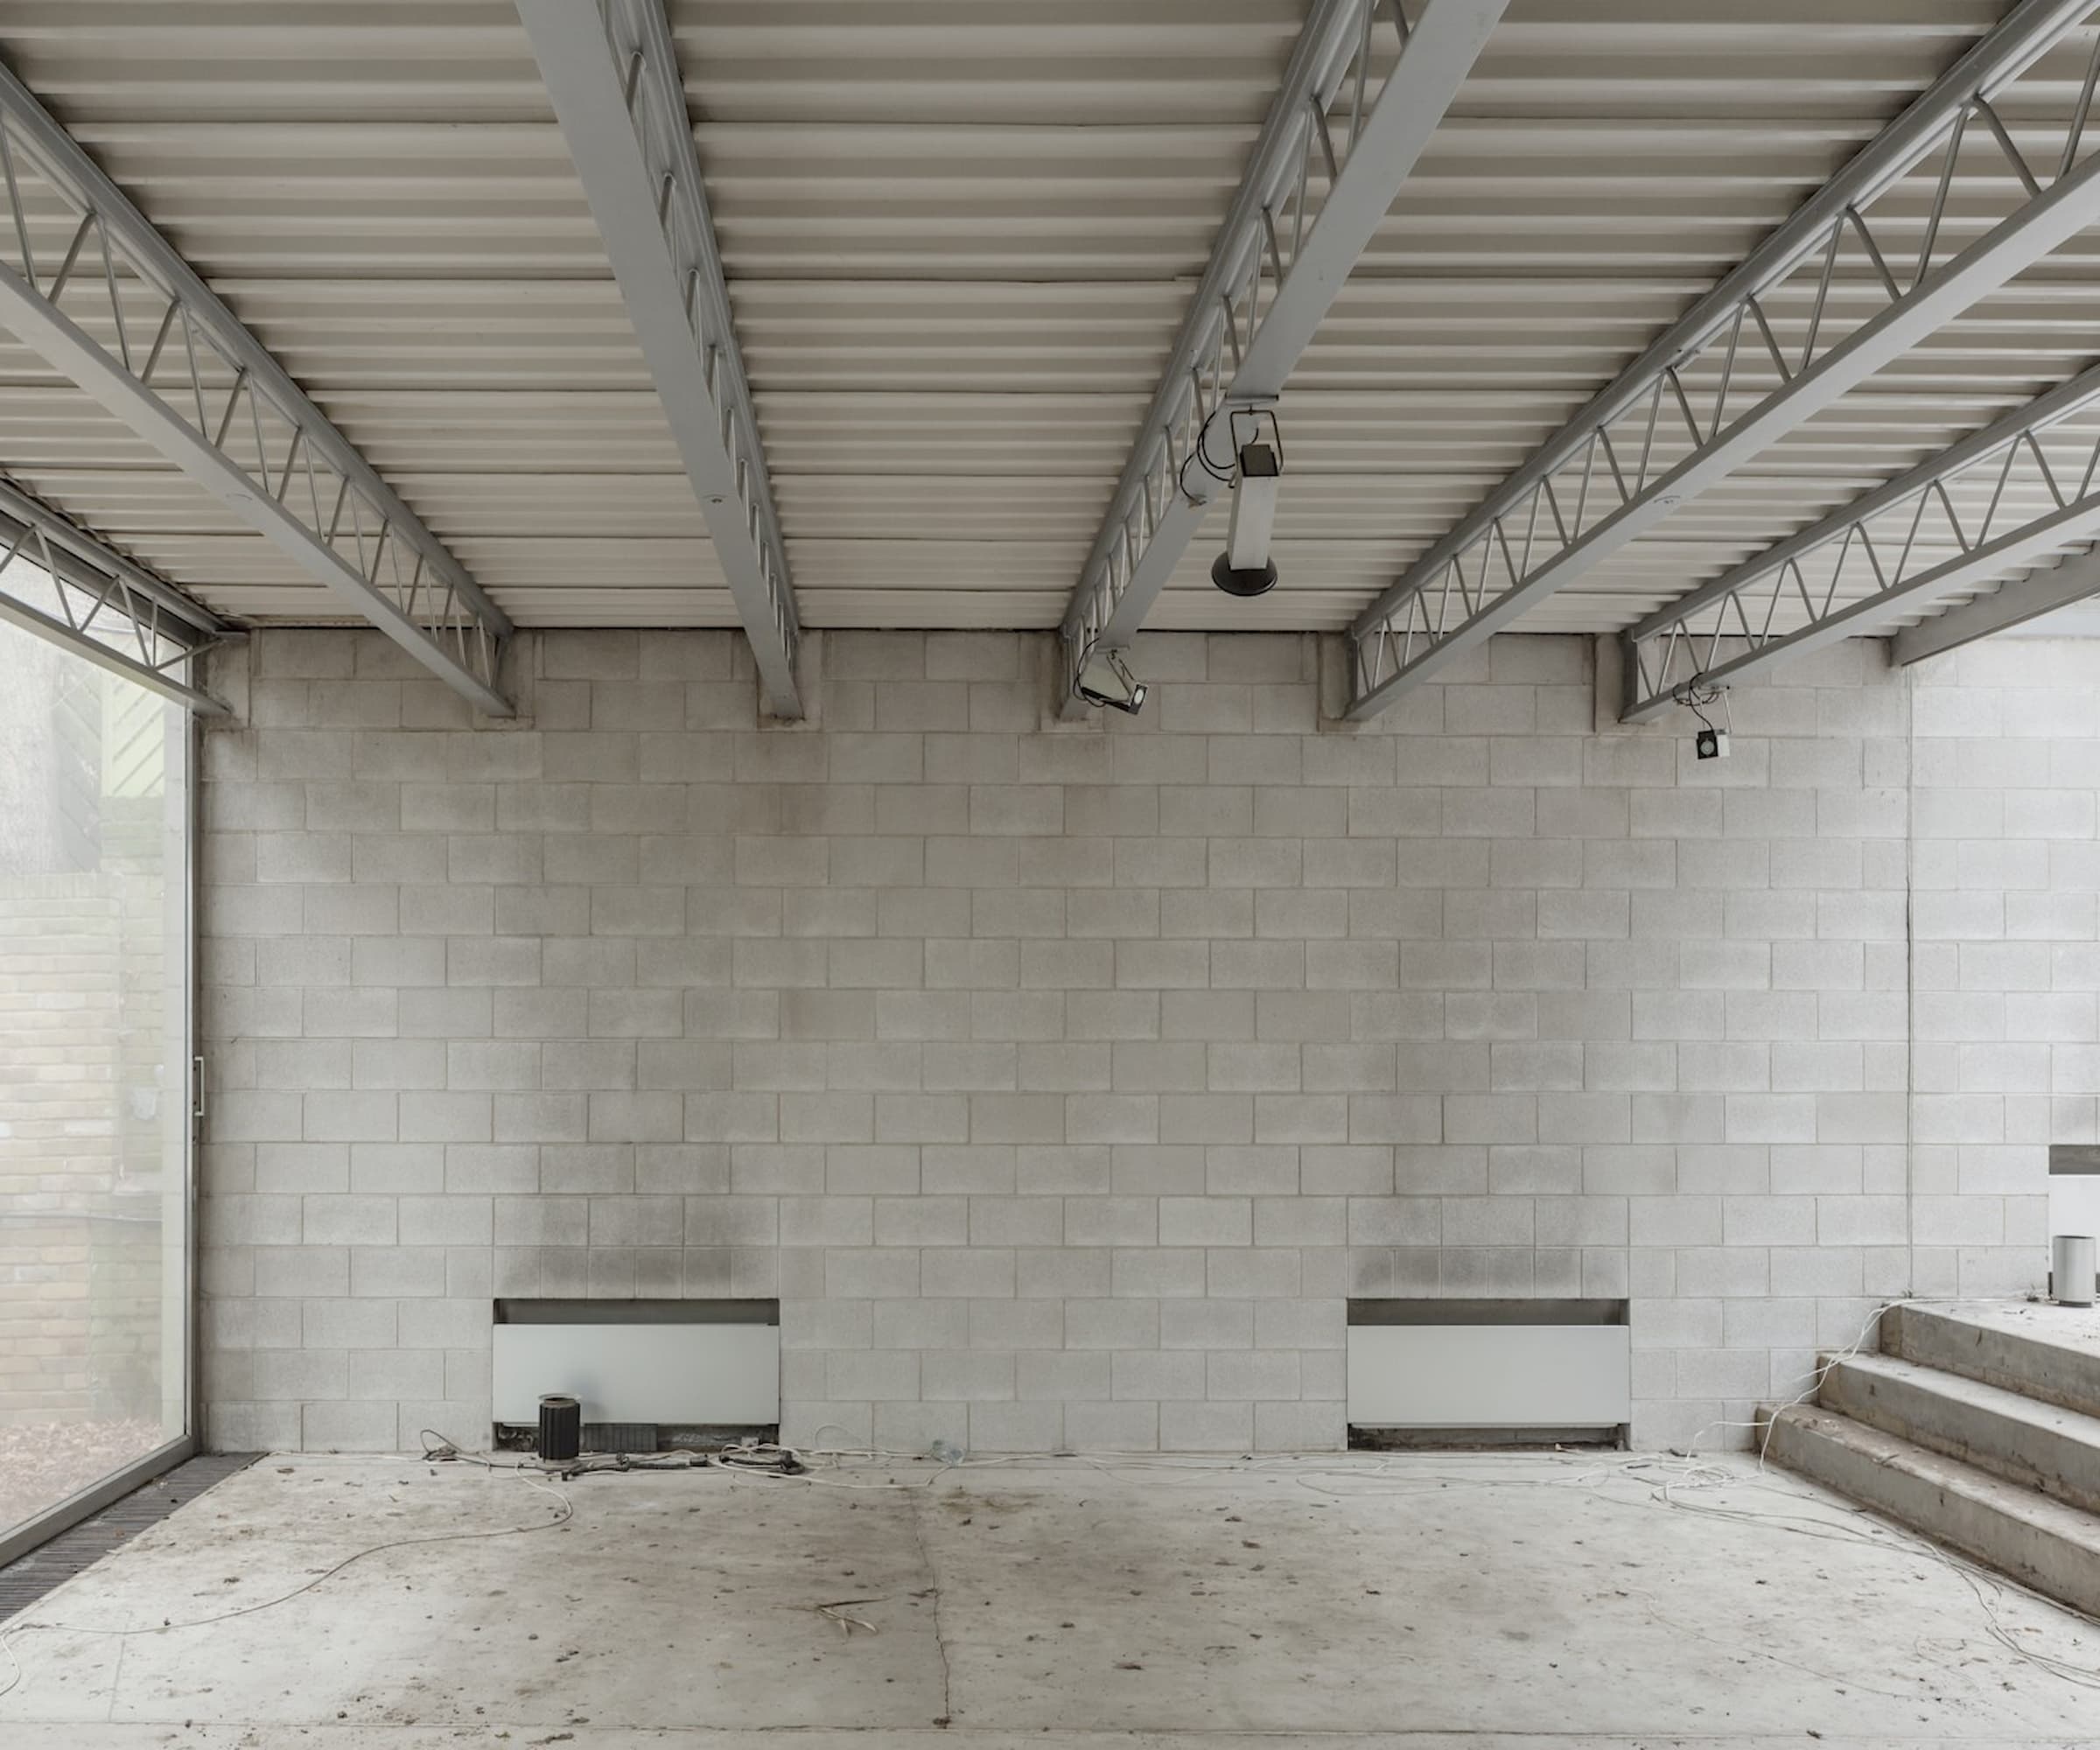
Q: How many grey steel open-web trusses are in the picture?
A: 6